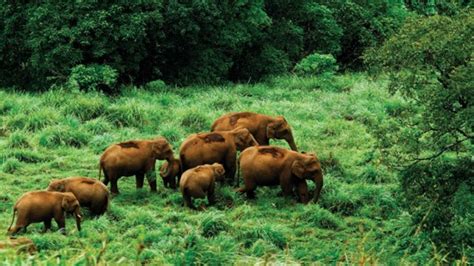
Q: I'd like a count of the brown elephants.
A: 8